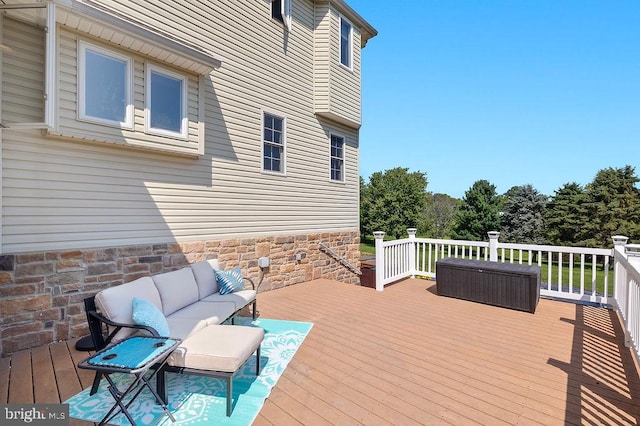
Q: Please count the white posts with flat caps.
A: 5